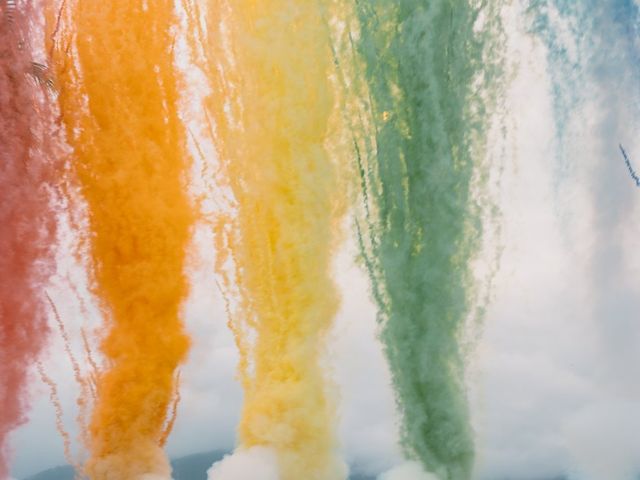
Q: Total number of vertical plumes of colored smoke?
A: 5